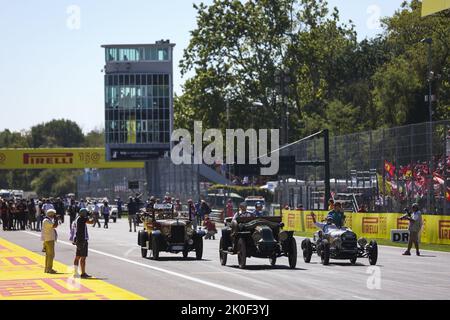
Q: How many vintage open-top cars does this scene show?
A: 3